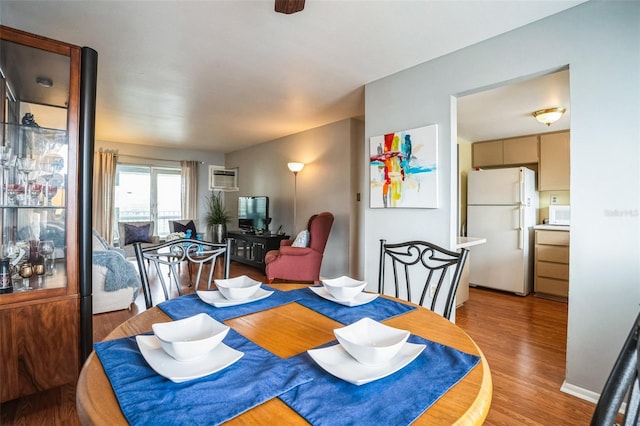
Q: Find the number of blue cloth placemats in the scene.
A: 4